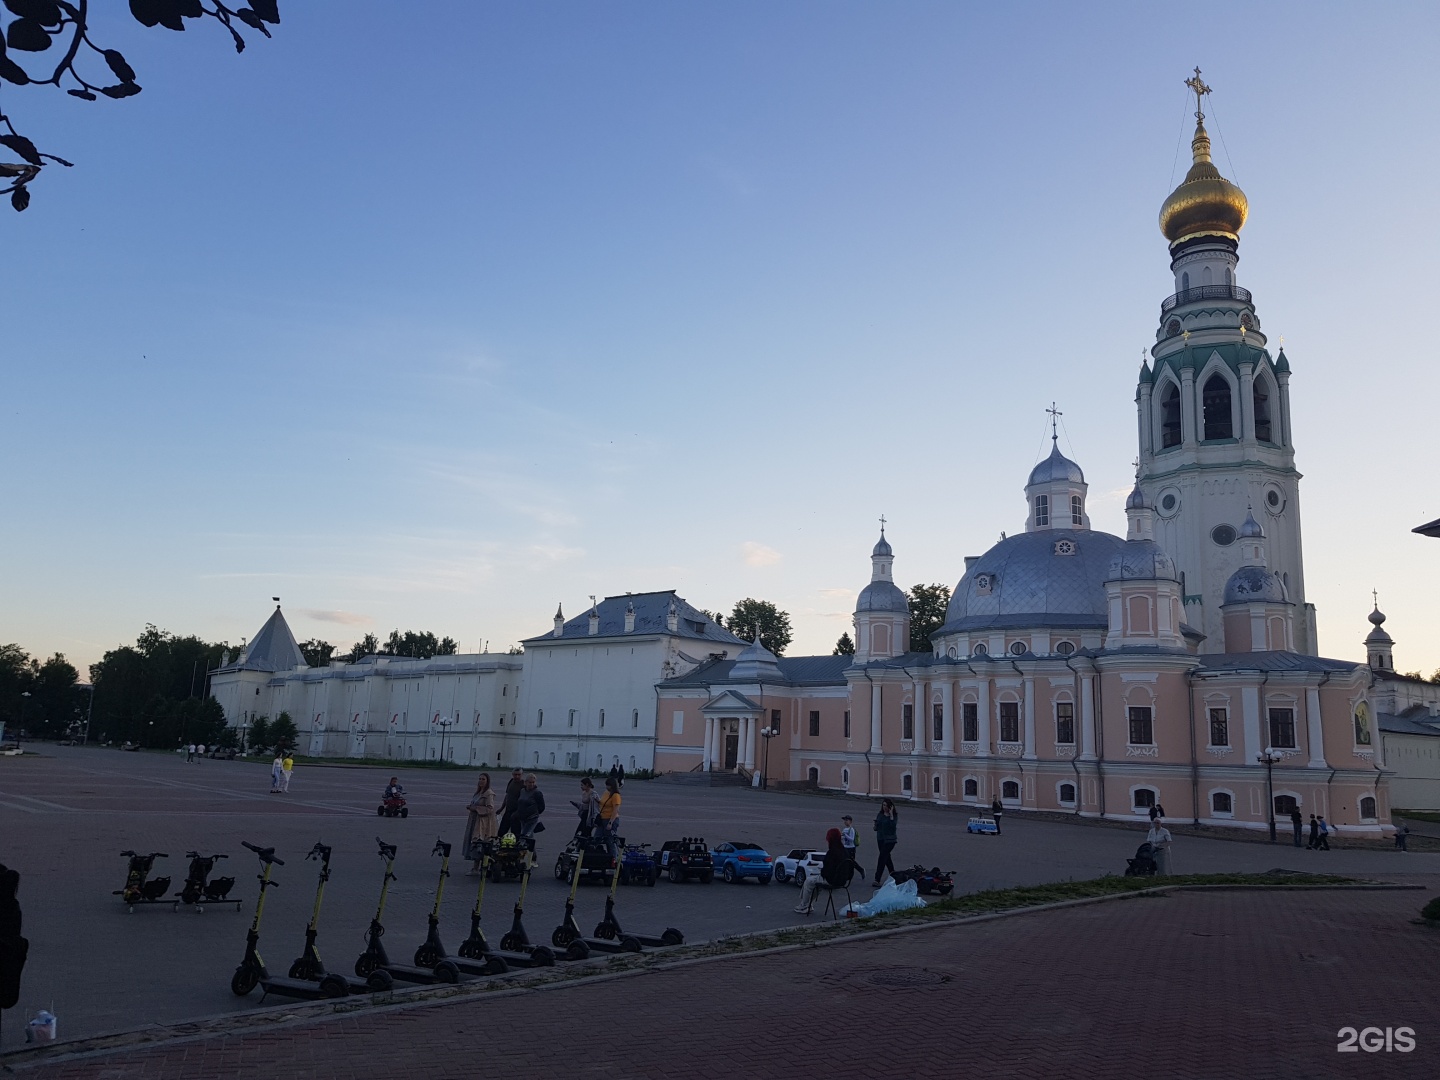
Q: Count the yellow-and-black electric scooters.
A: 8